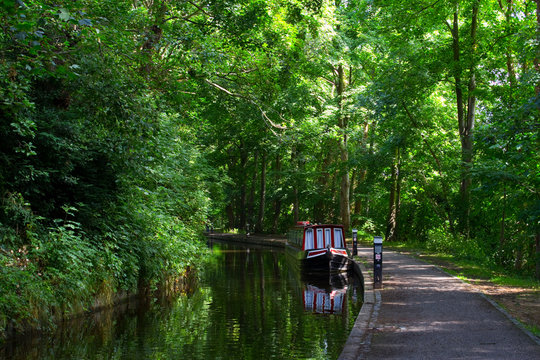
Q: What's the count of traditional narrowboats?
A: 1